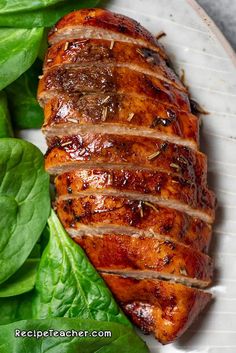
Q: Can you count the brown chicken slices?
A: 9